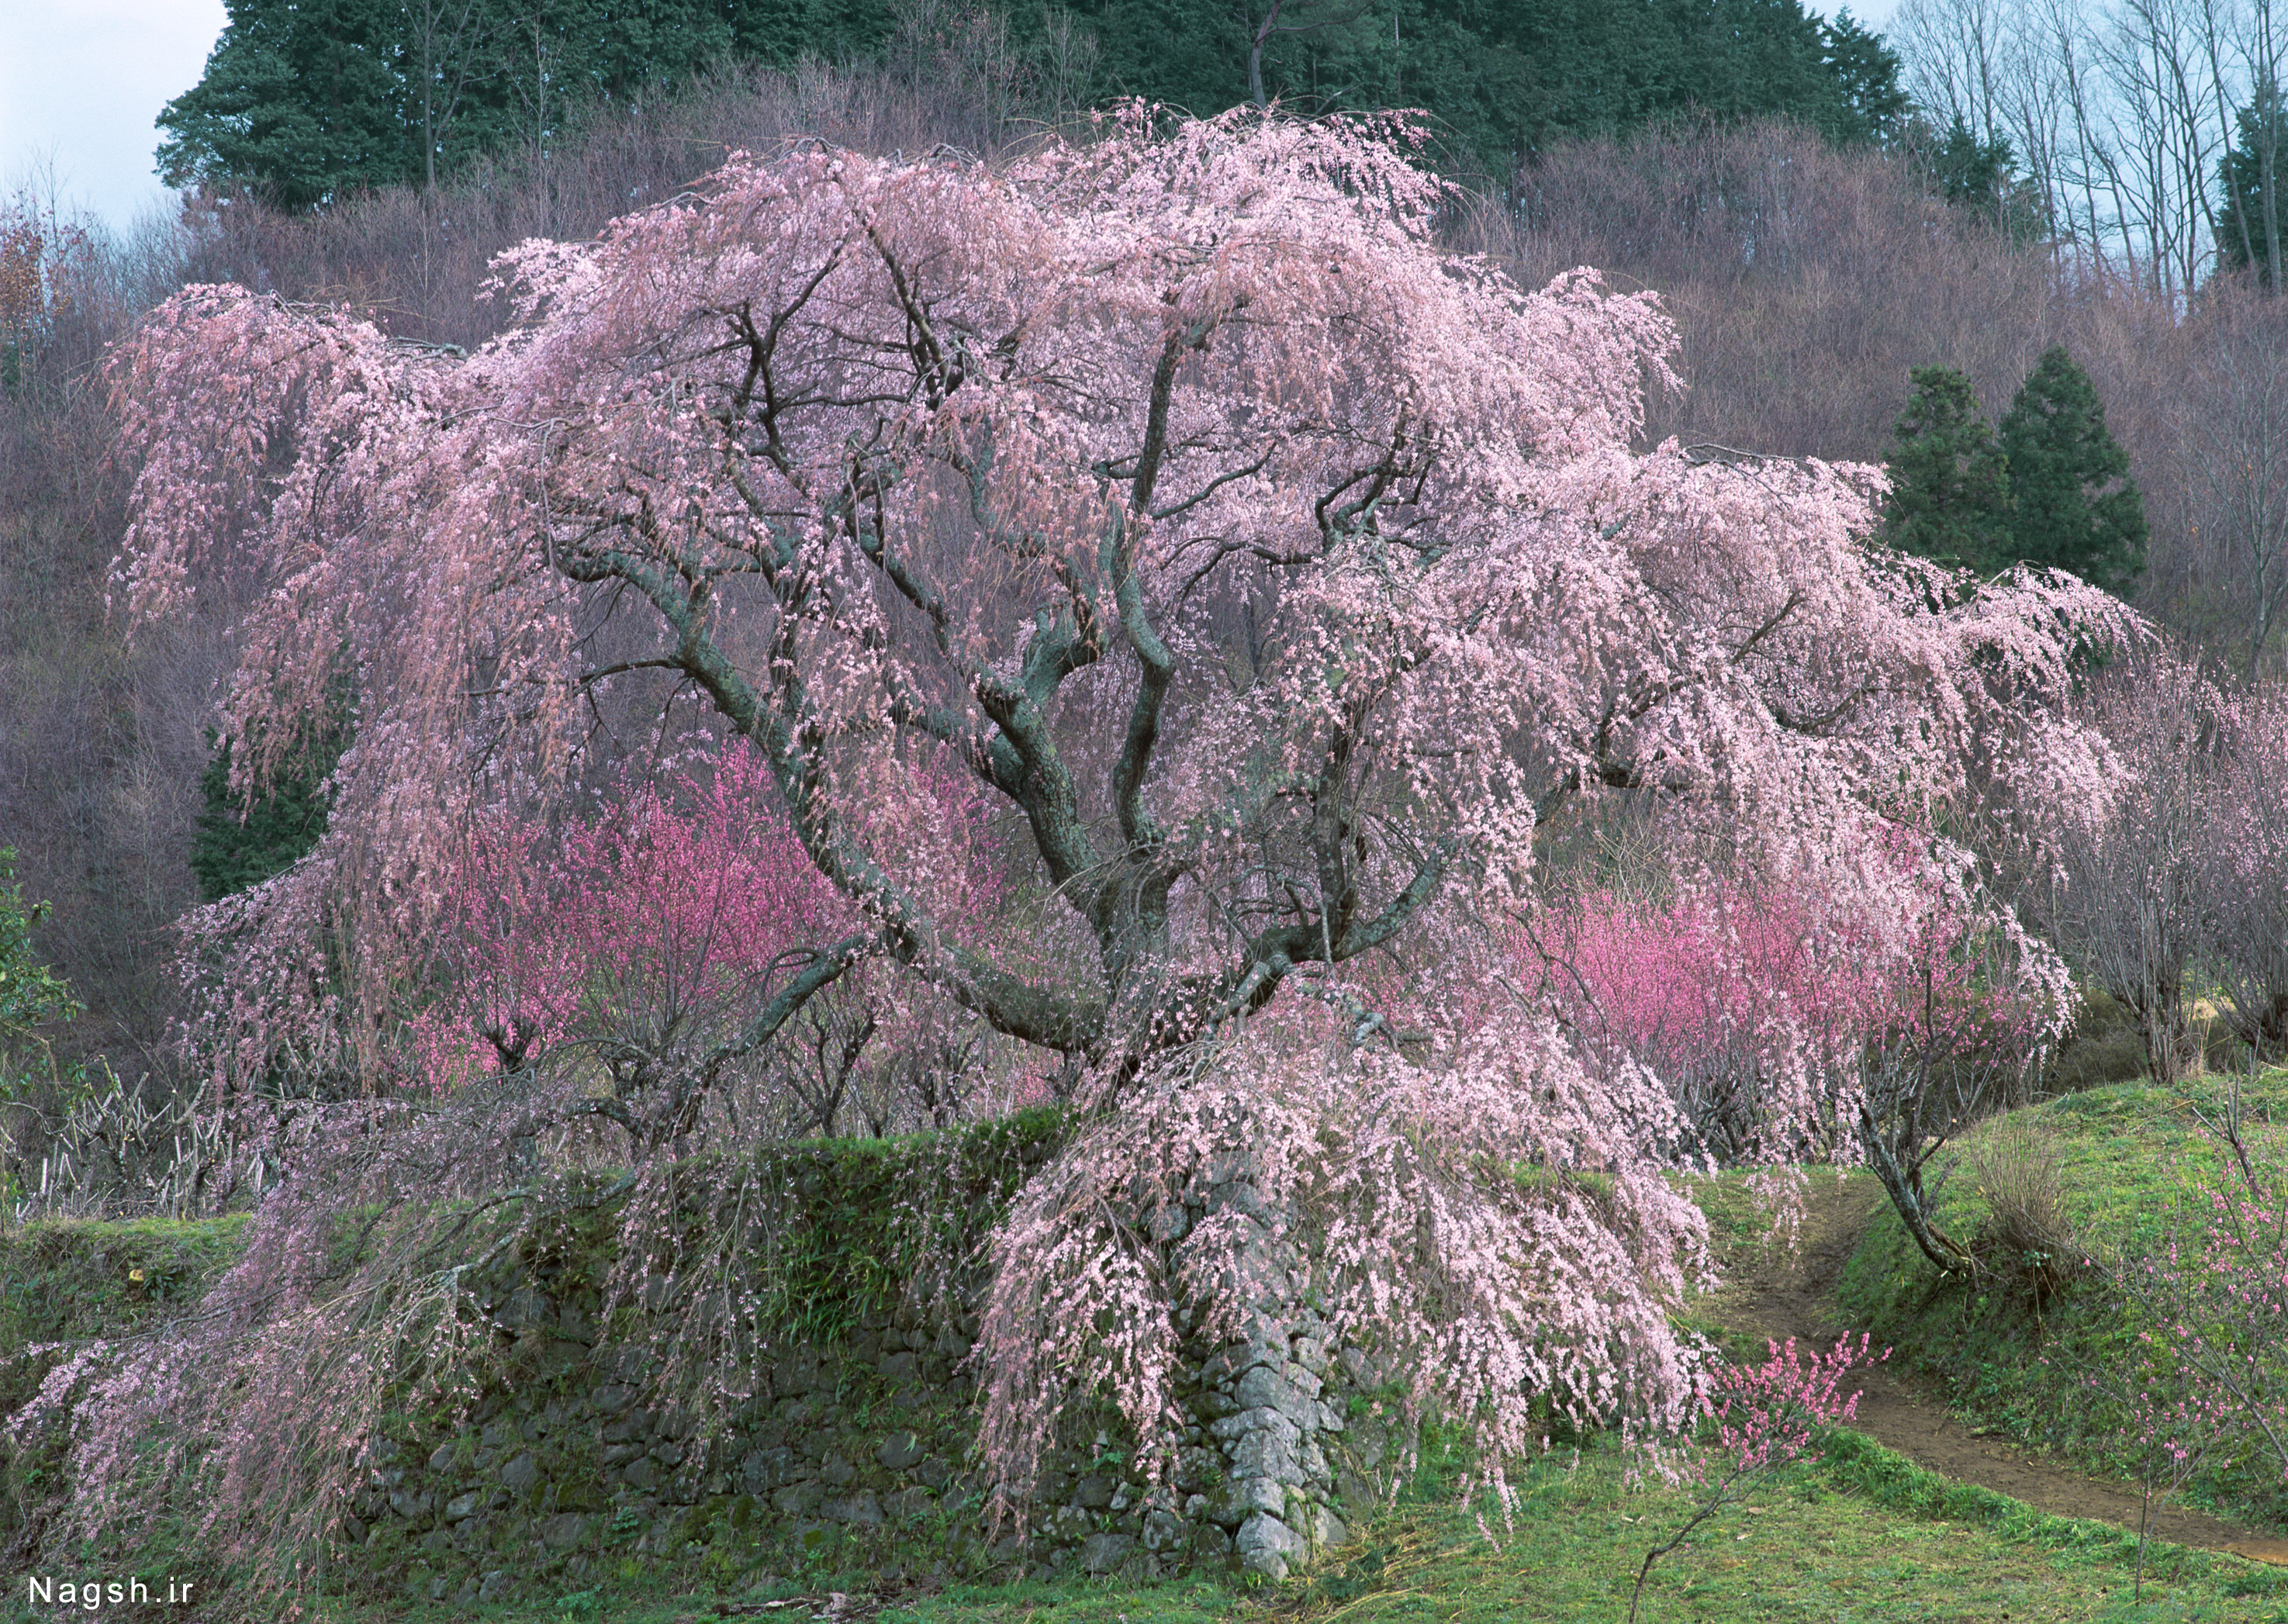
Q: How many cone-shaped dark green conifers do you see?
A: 2